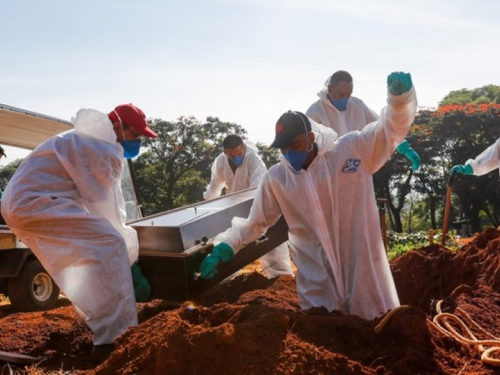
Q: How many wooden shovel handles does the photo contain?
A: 2